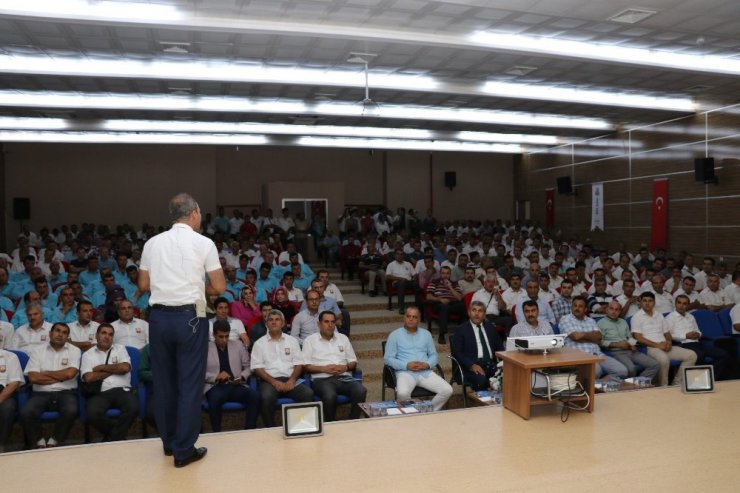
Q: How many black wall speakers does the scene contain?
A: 4